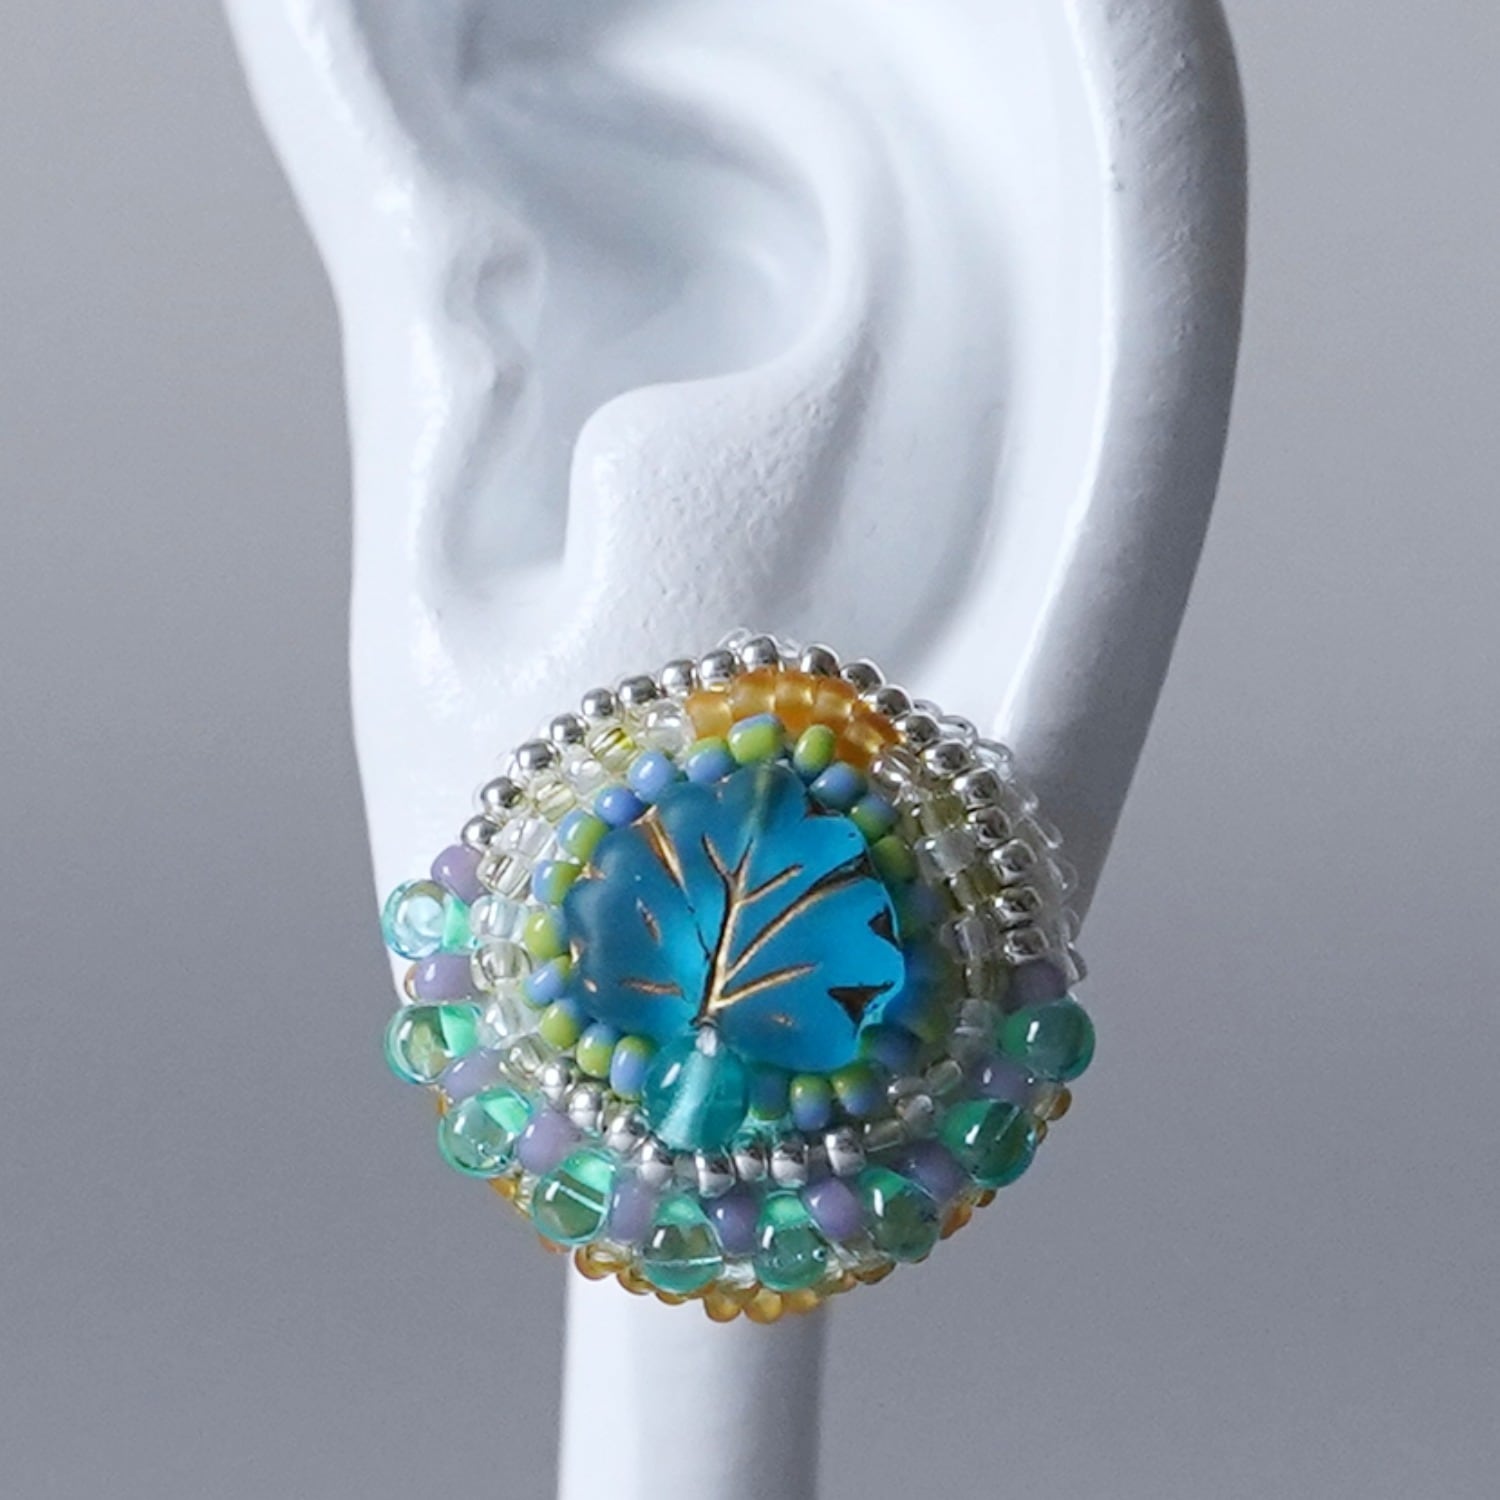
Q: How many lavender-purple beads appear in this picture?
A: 10